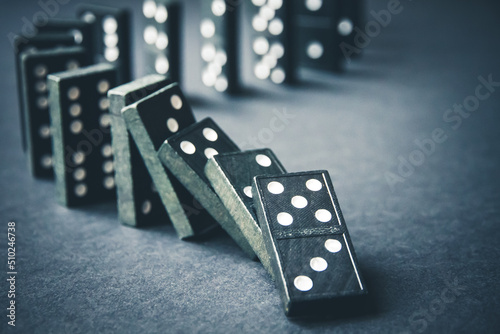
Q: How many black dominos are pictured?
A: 15